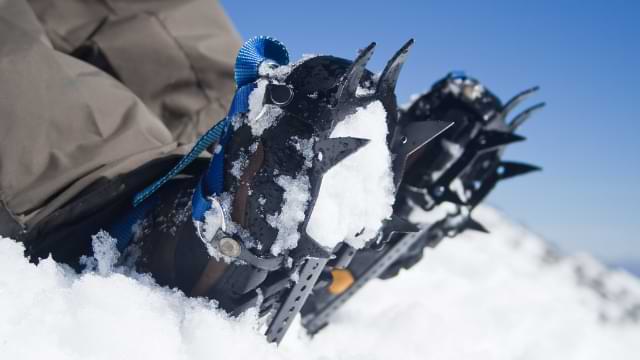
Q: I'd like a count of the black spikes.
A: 10